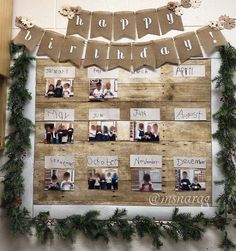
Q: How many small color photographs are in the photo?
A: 9